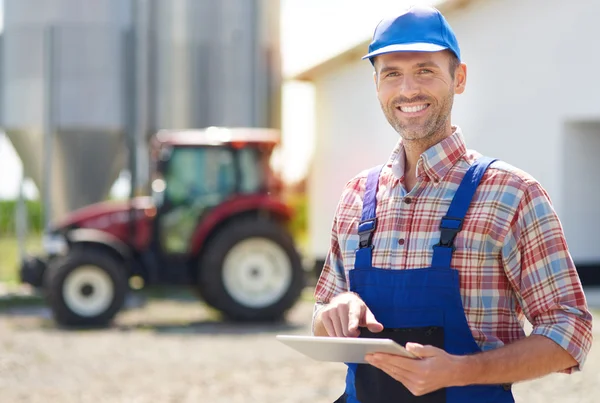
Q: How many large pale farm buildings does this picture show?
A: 1